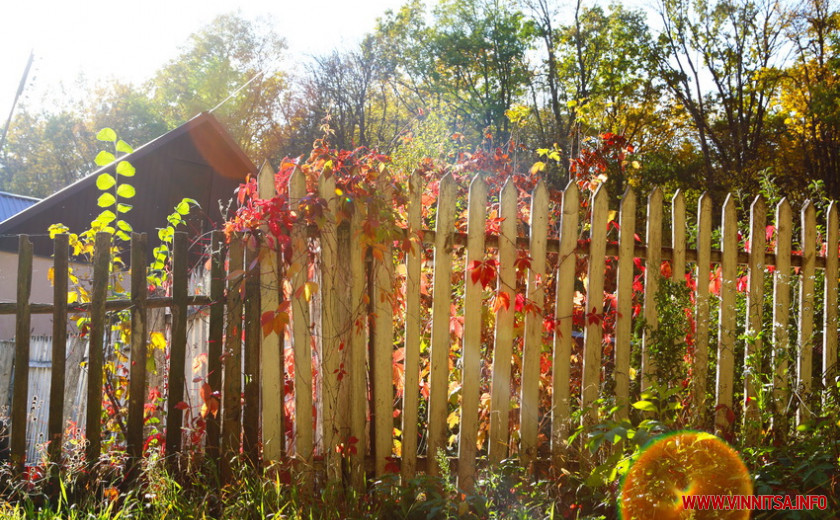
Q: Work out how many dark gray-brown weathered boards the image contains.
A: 8